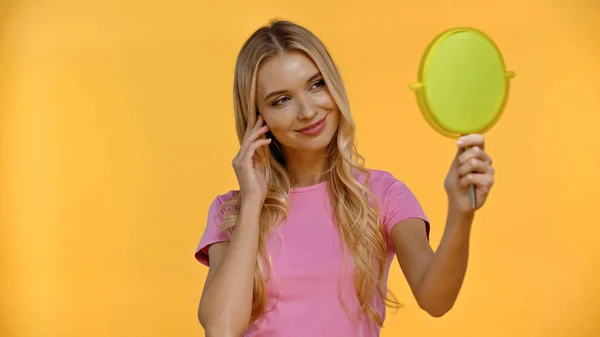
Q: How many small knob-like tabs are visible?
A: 2